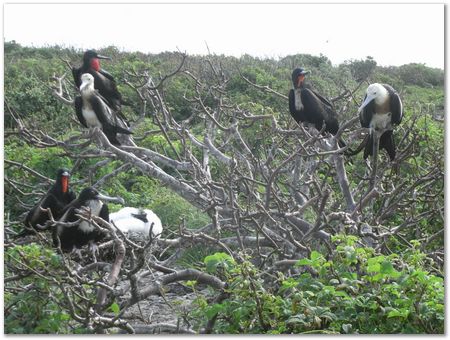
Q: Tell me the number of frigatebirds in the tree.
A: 7